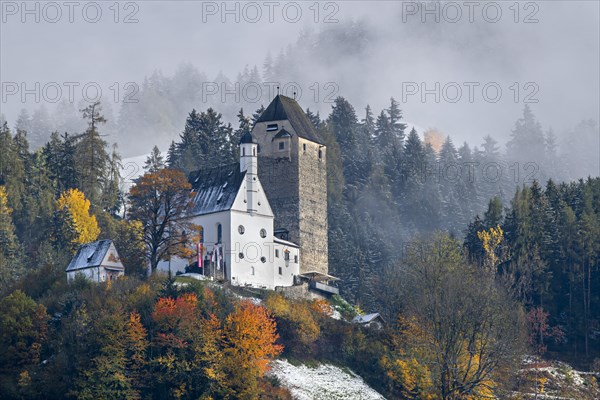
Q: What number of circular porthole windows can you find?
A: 4